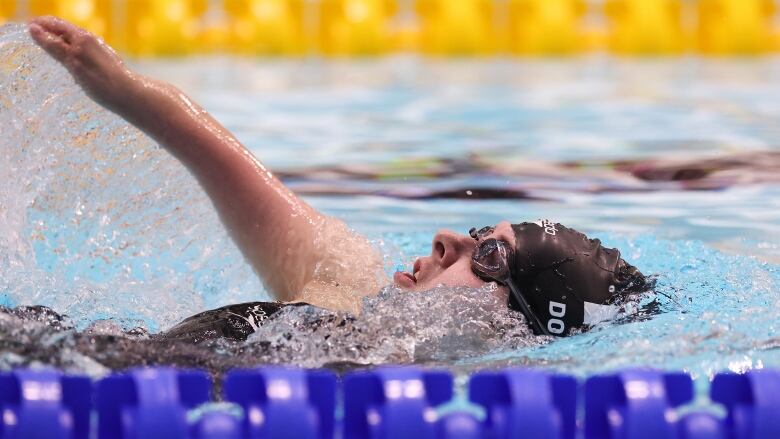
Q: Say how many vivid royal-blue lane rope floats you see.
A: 7